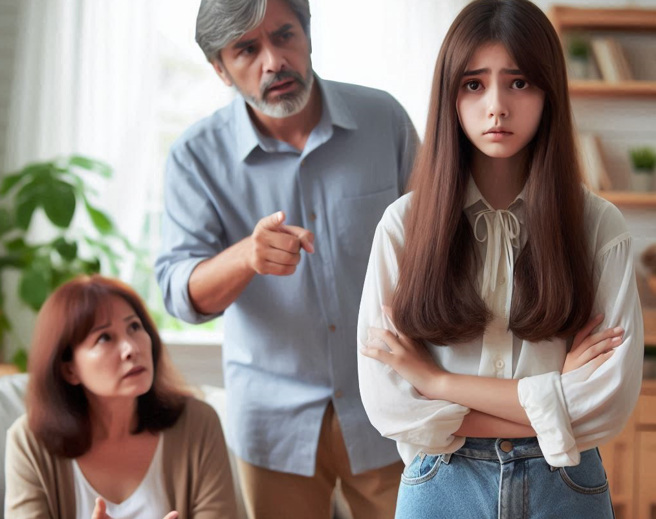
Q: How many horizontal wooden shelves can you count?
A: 3